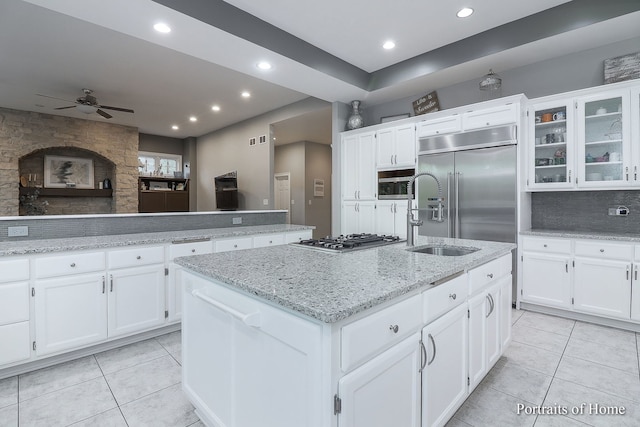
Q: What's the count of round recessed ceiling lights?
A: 8